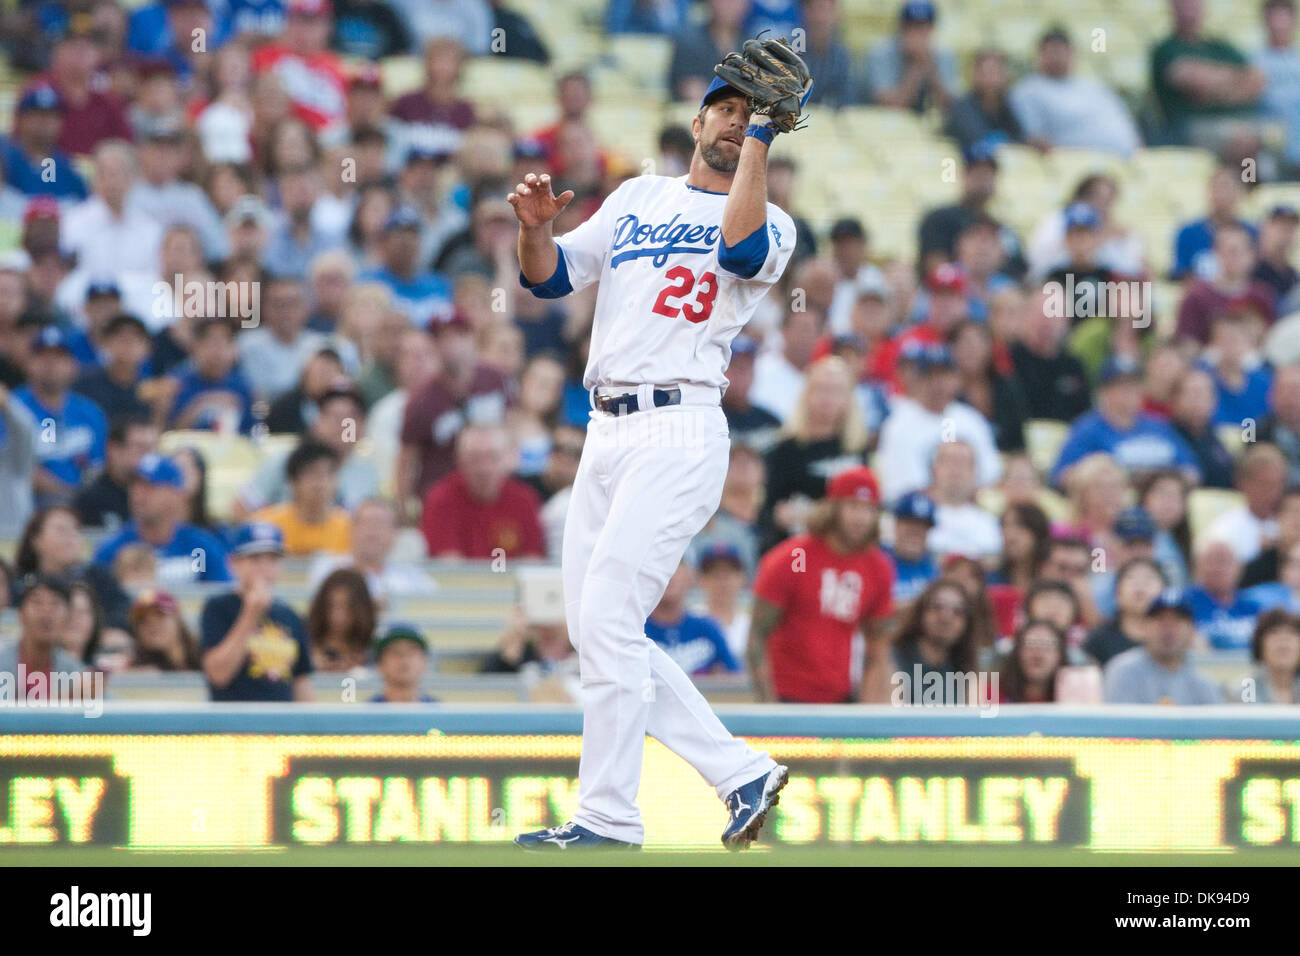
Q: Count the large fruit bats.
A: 0